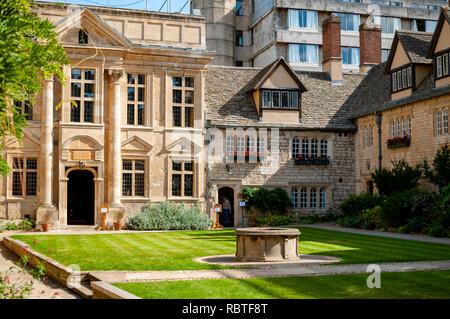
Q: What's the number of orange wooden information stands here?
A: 2